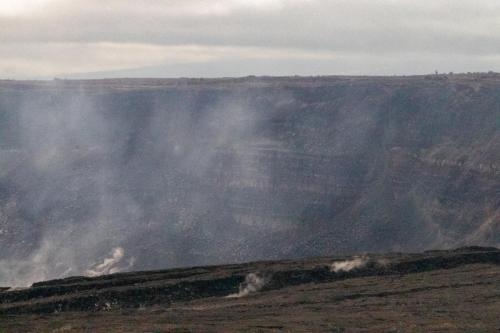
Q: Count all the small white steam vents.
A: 3